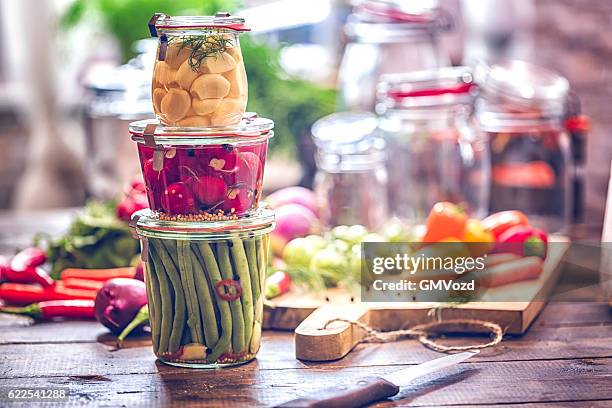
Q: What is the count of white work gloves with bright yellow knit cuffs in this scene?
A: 0